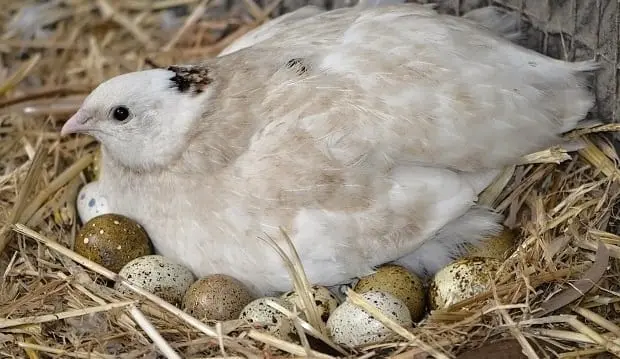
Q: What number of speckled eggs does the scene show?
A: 10